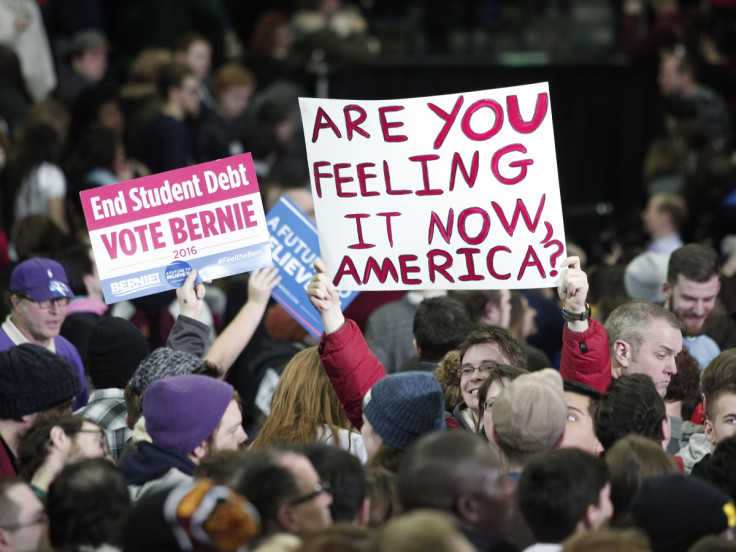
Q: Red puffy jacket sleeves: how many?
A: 2